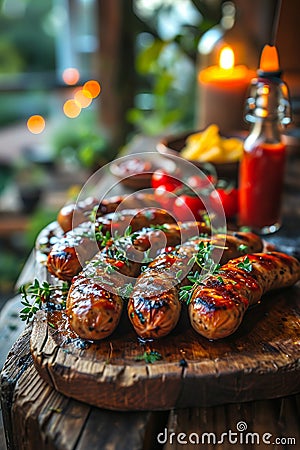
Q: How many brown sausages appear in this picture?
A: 5